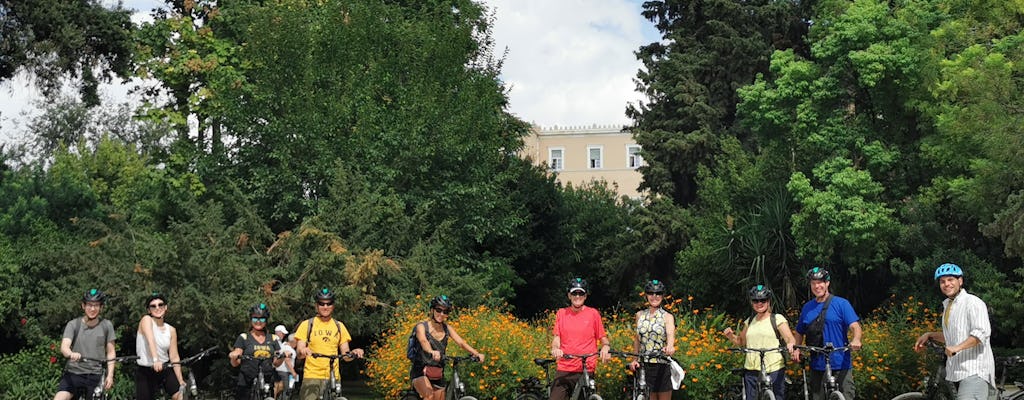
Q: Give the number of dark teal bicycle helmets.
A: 9